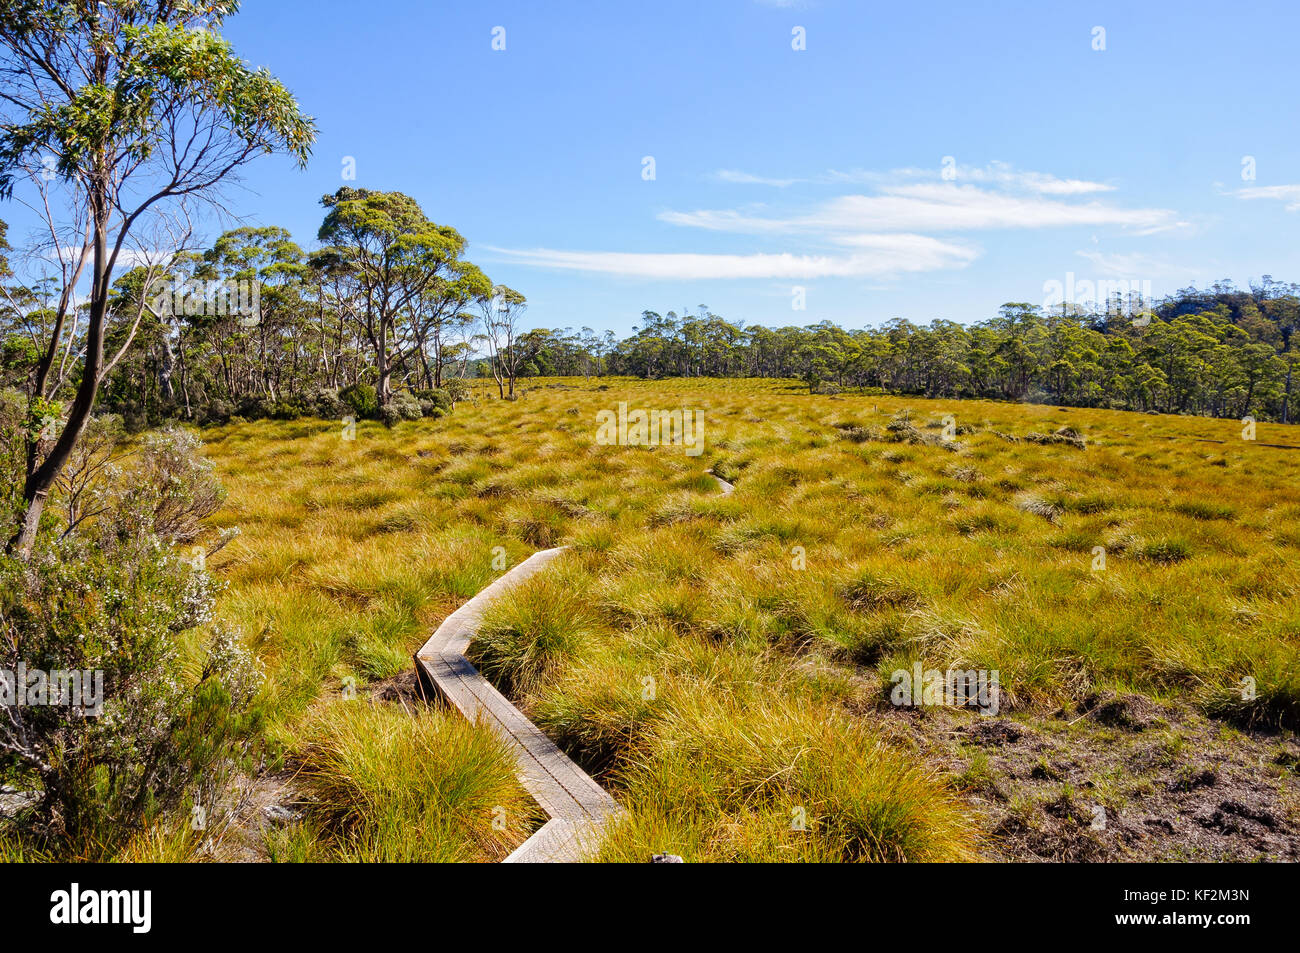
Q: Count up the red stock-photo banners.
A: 0